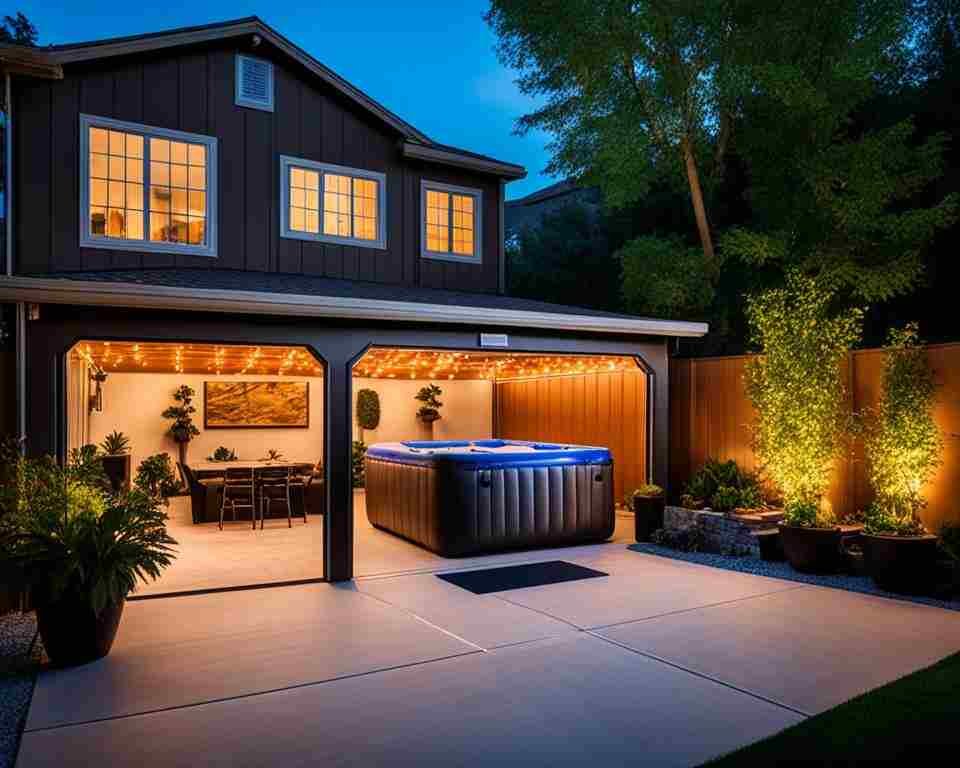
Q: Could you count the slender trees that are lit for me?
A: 2